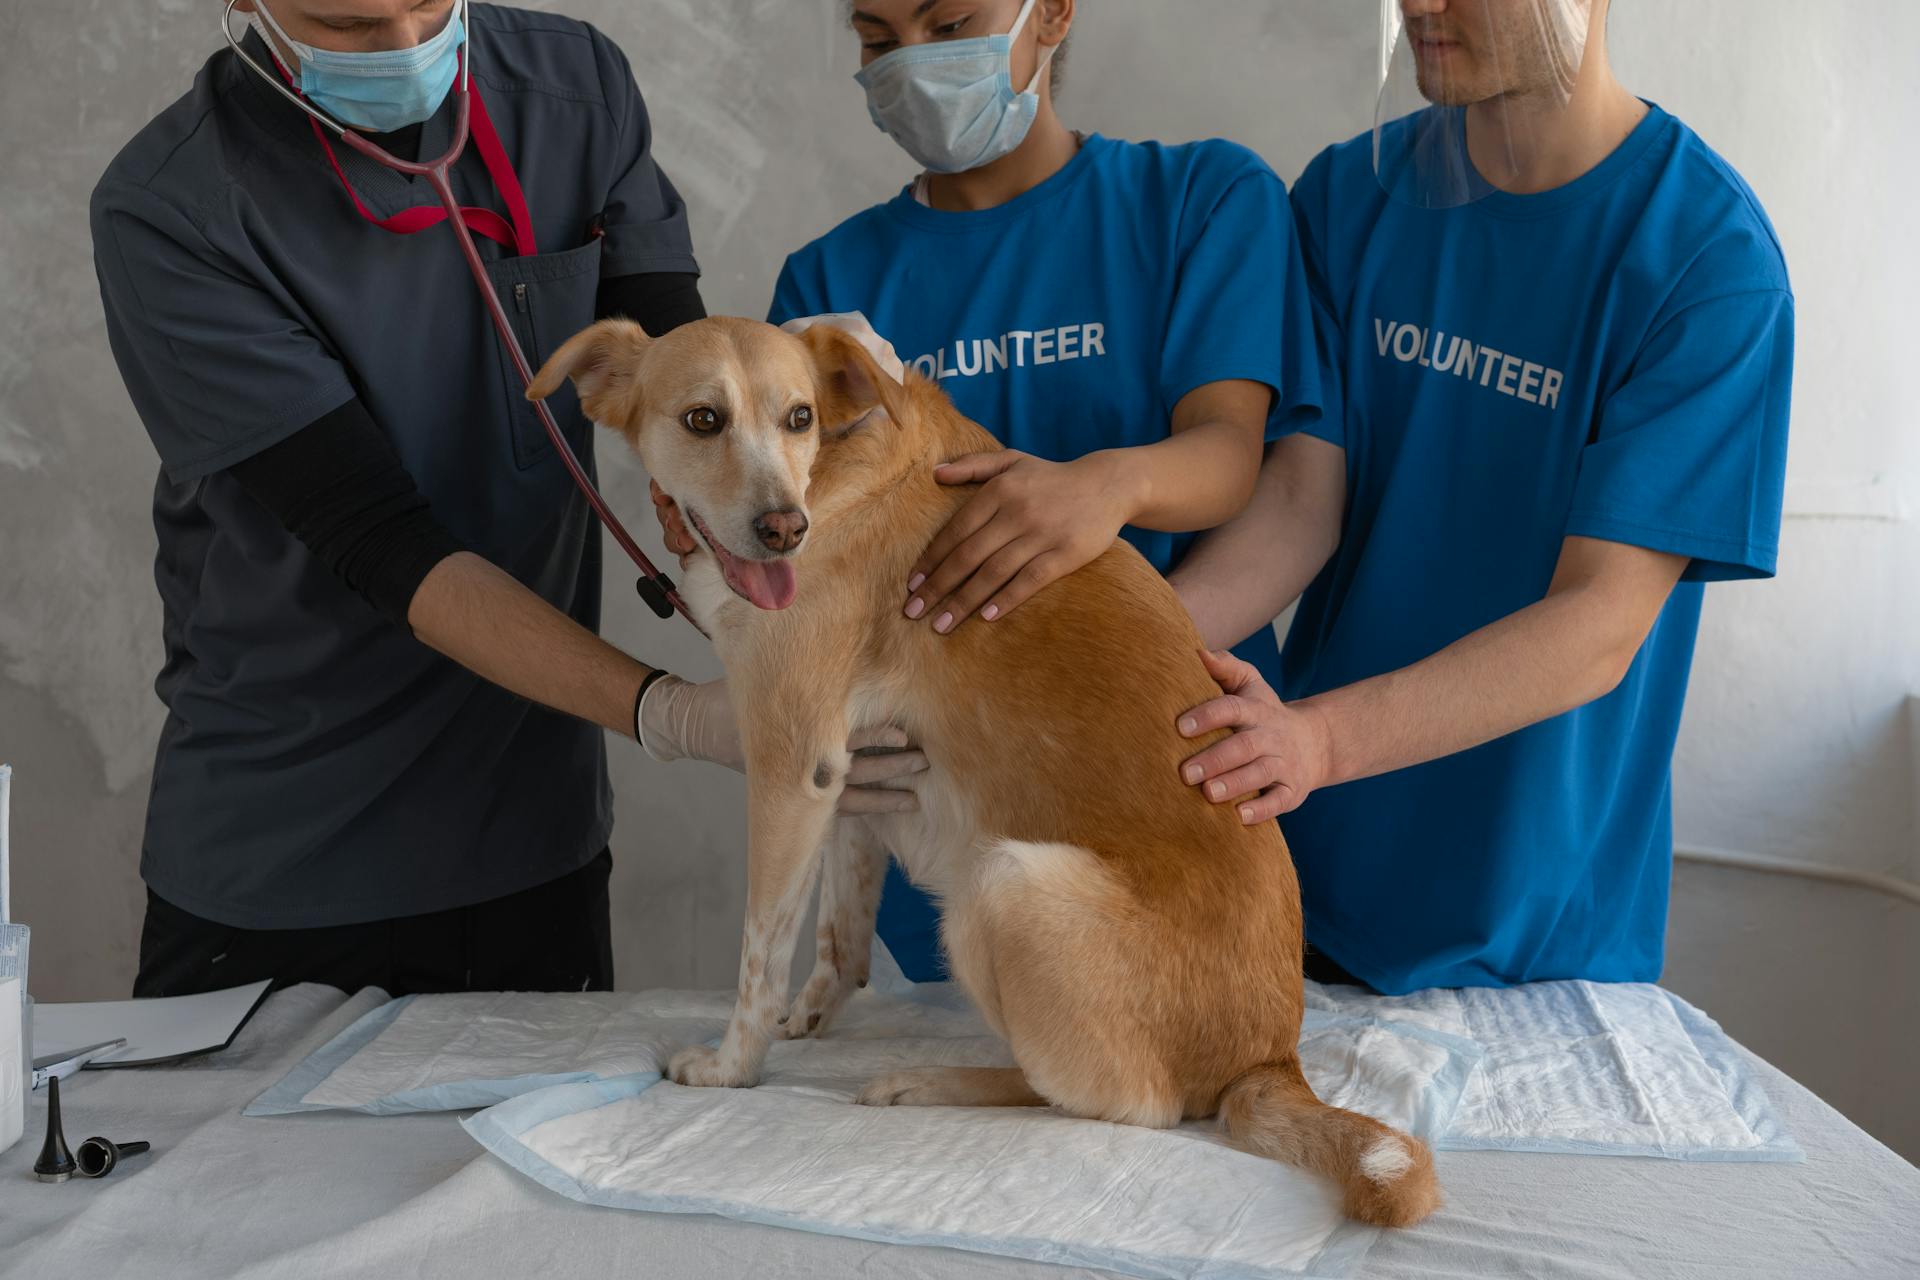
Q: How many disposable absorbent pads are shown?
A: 3